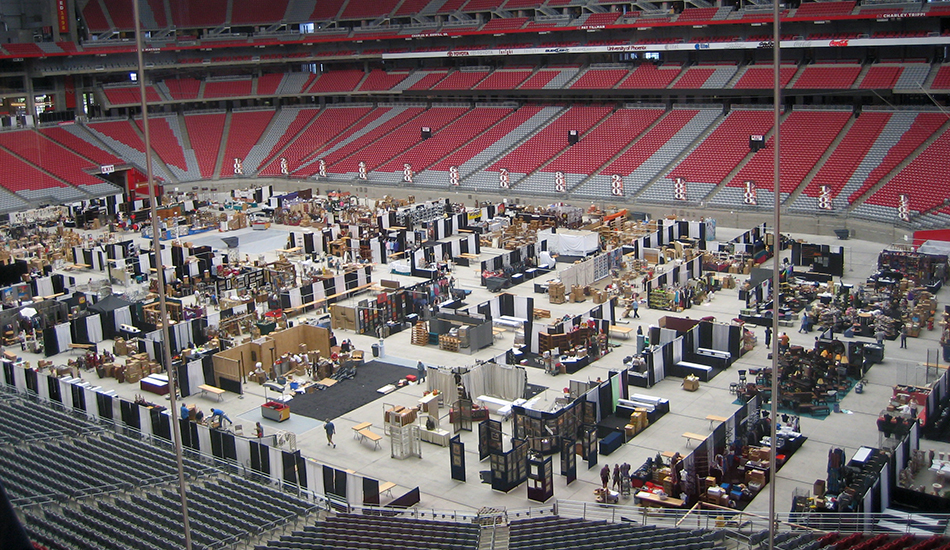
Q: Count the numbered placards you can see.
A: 13